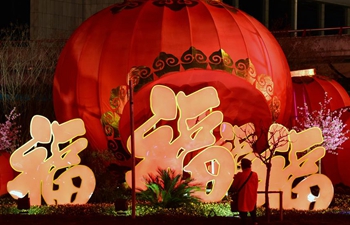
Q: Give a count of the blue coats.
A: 0